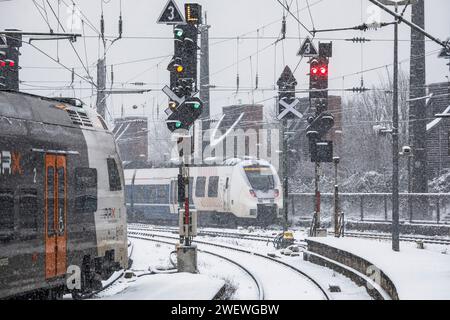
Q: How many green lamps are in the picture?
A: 3